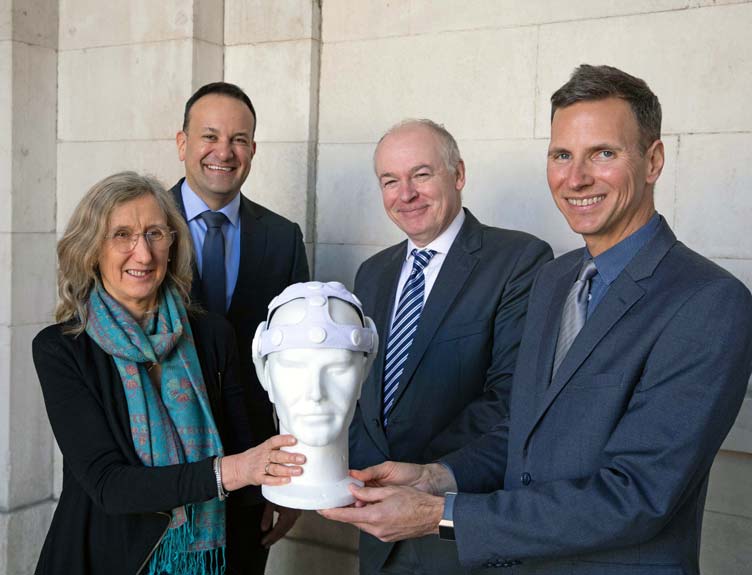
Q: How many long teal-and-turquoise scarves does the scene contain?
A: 1